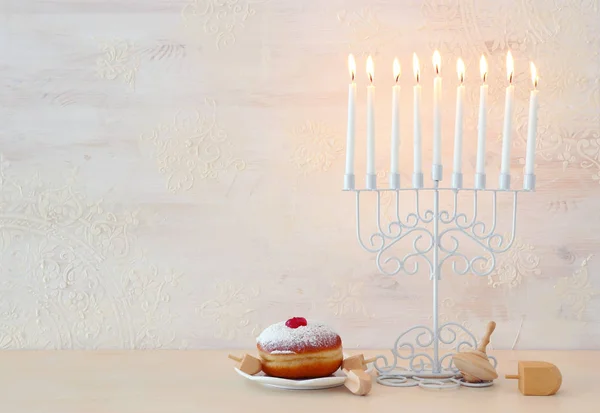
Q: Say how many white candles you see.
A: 9